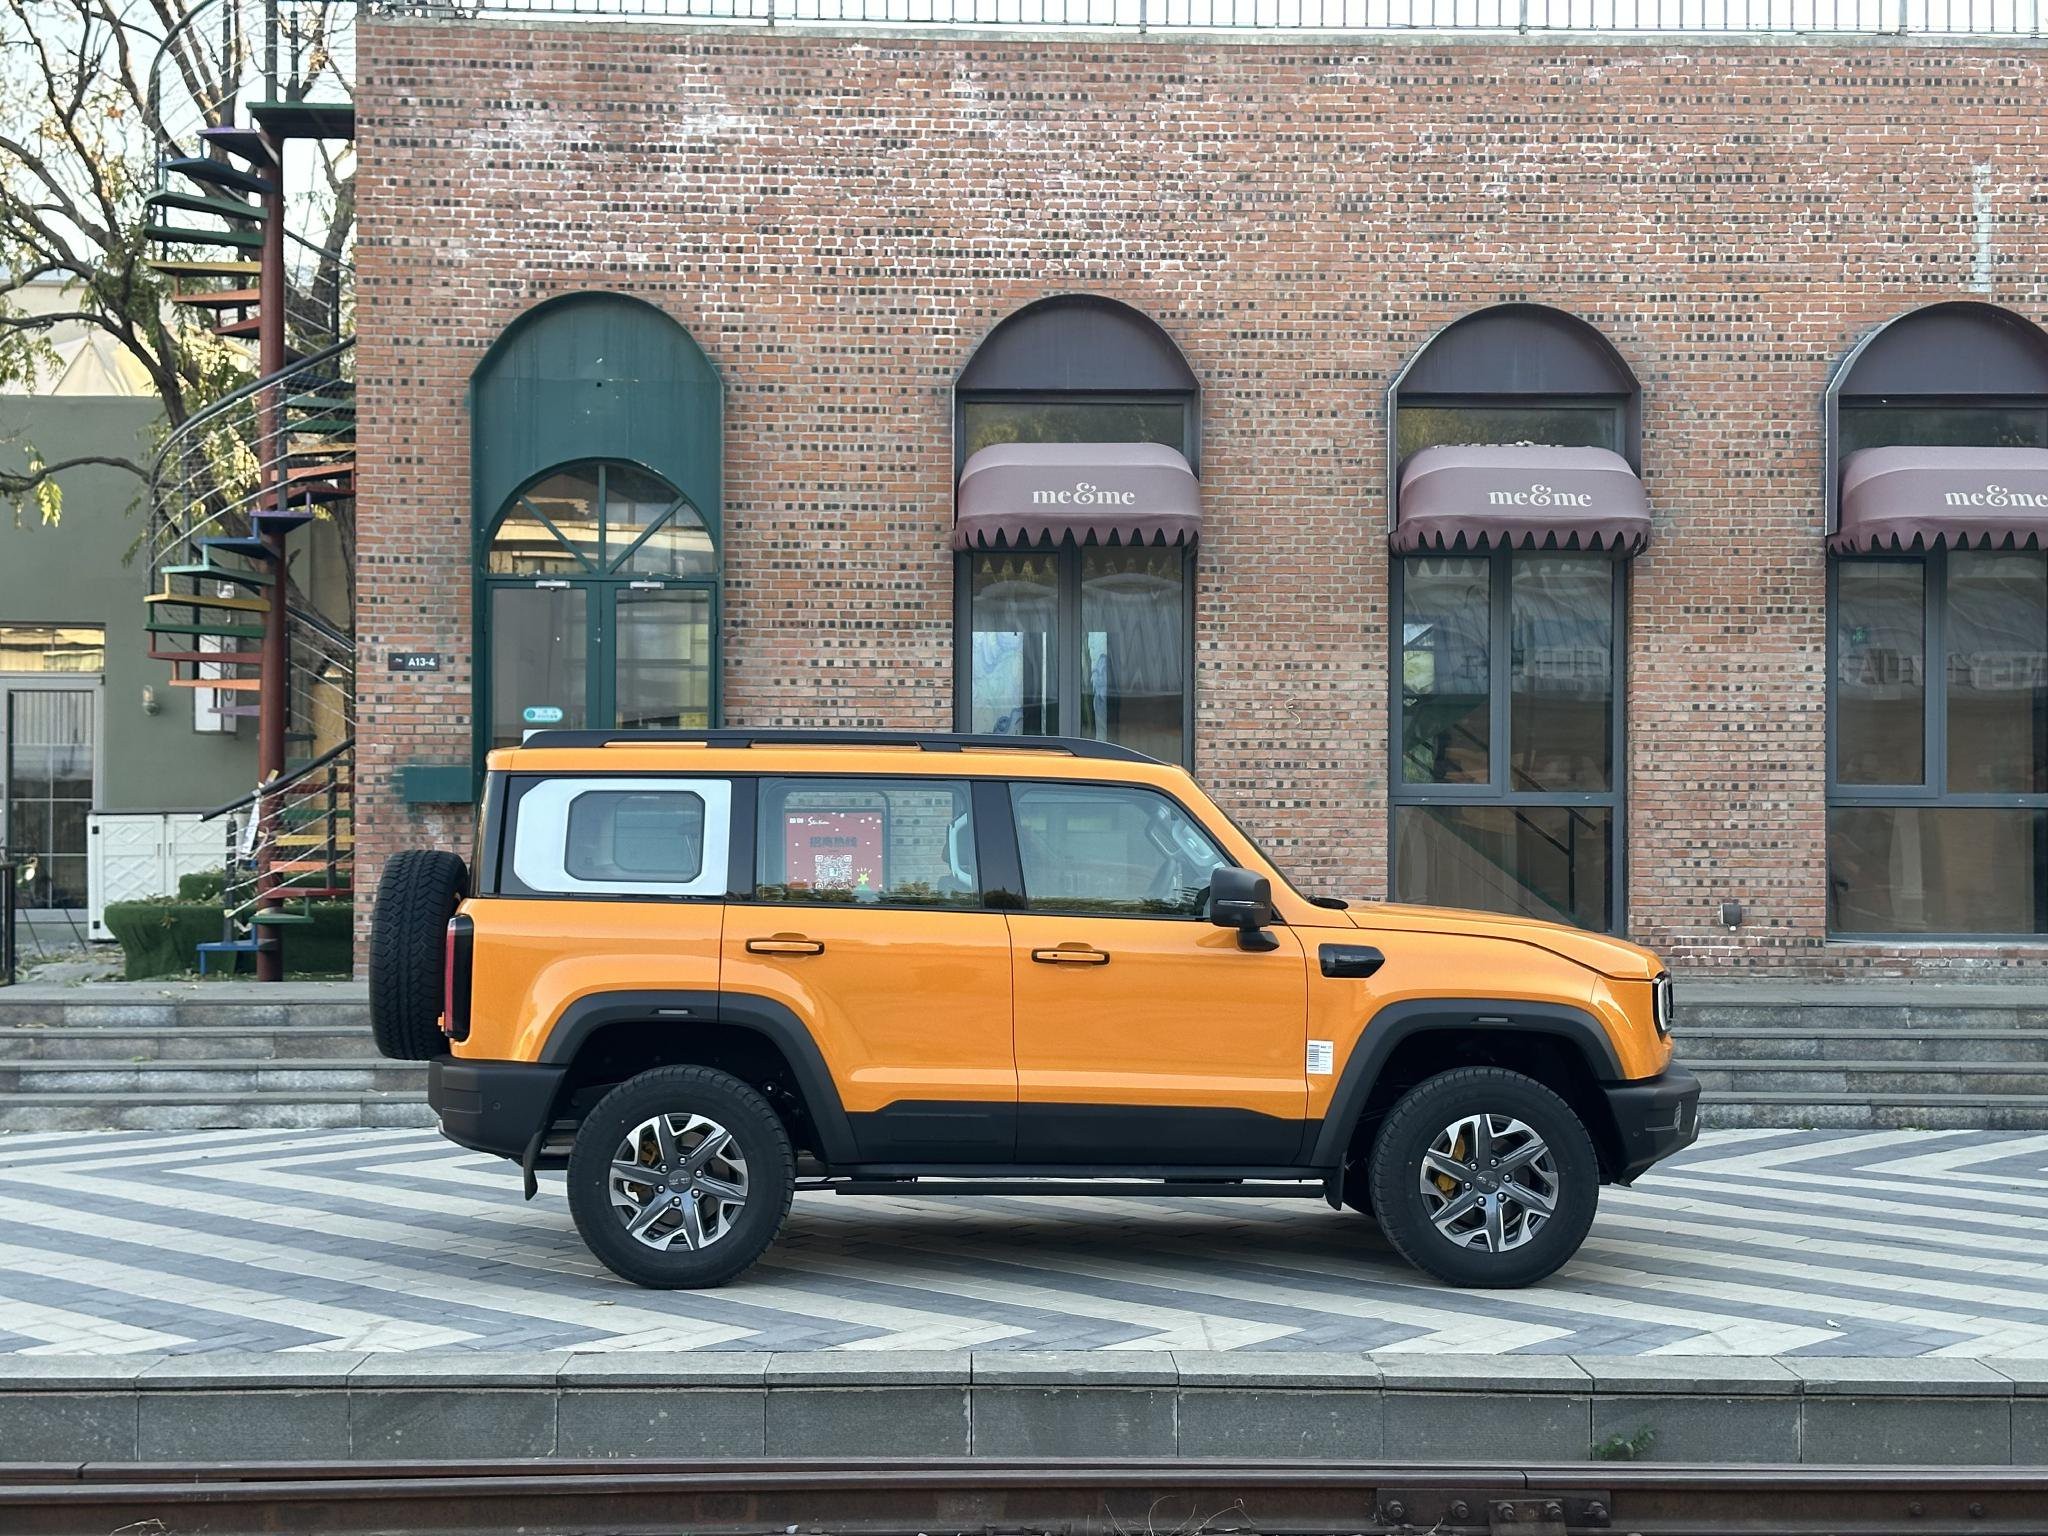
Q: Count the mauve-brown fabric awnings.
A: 3